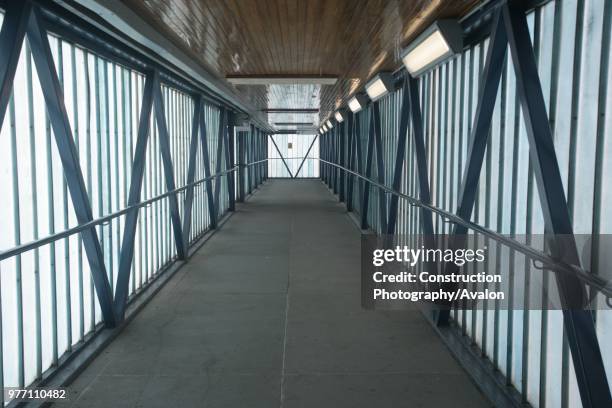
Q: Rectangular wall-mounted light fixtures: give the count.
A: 7